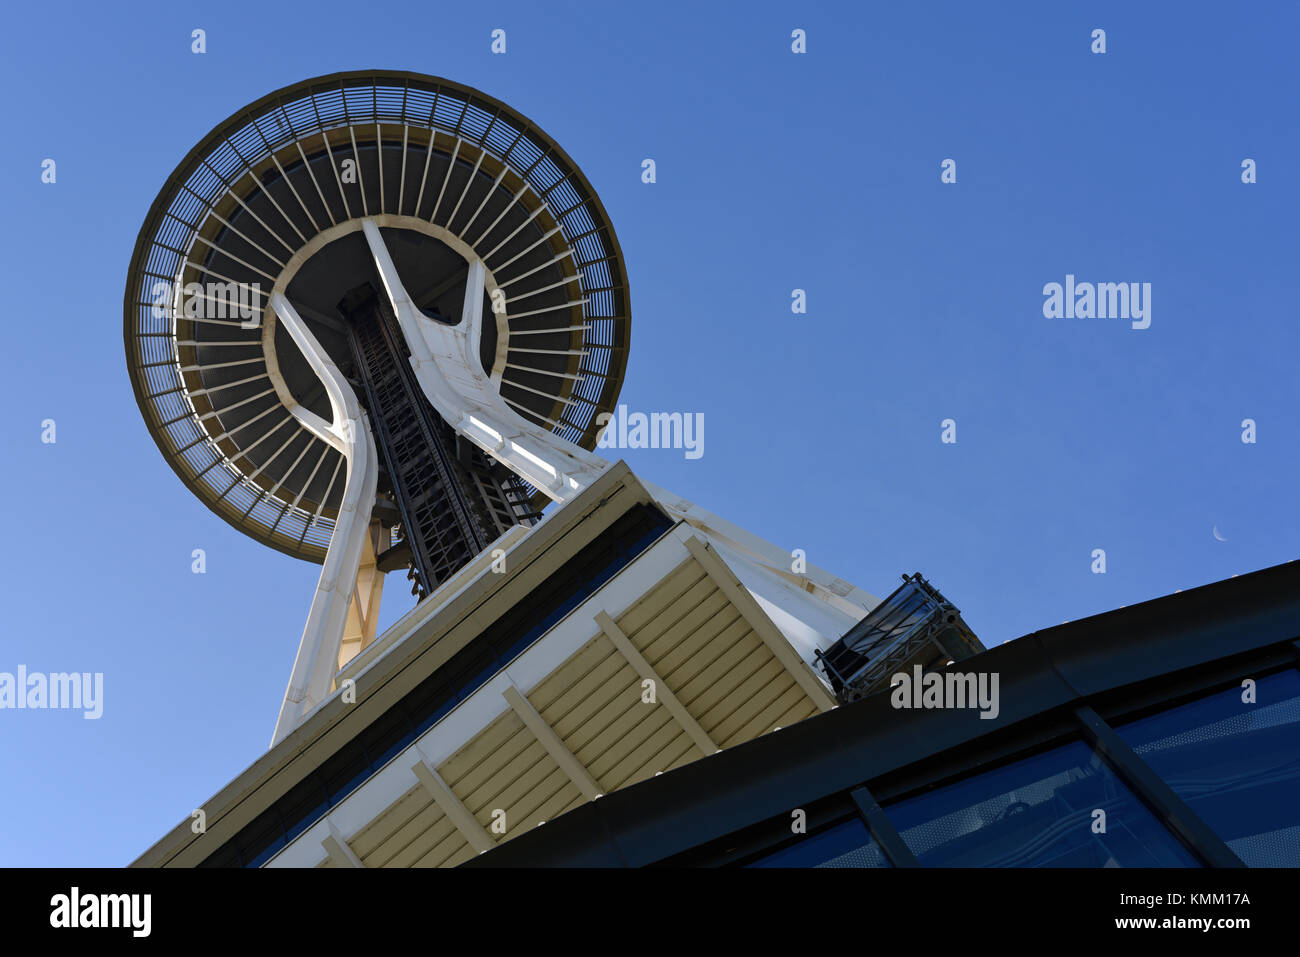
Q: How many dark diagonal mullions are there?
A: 2